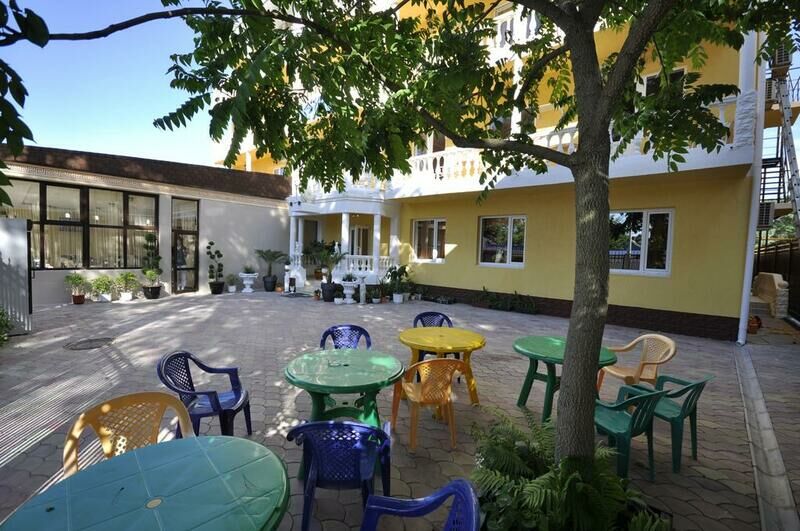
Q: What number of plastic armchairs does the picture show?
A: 10